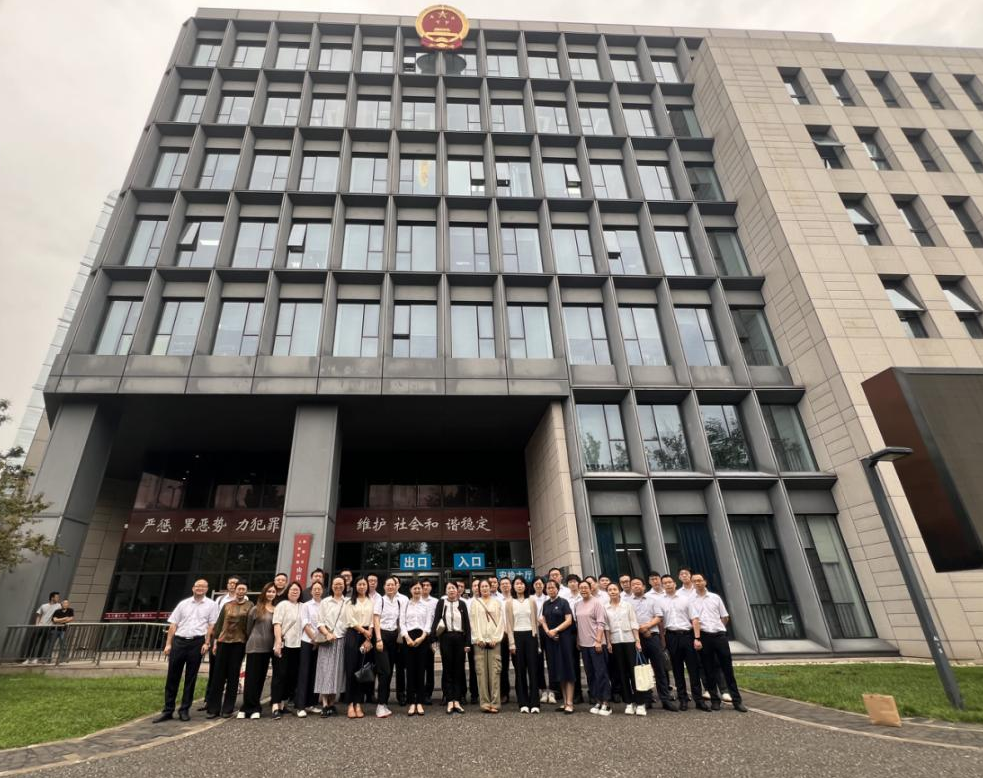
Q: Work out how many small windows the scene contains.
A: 14